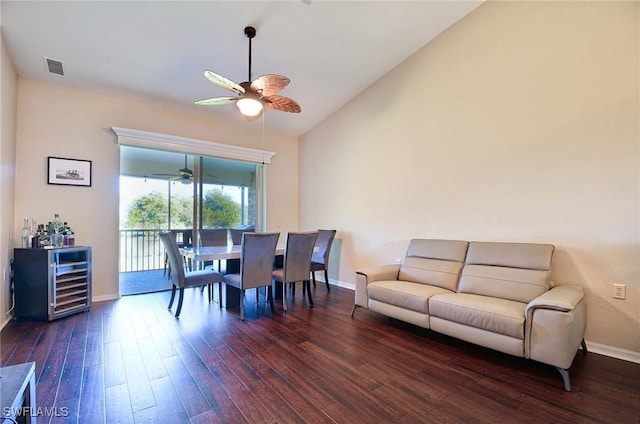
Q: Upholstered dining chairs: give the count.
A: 6